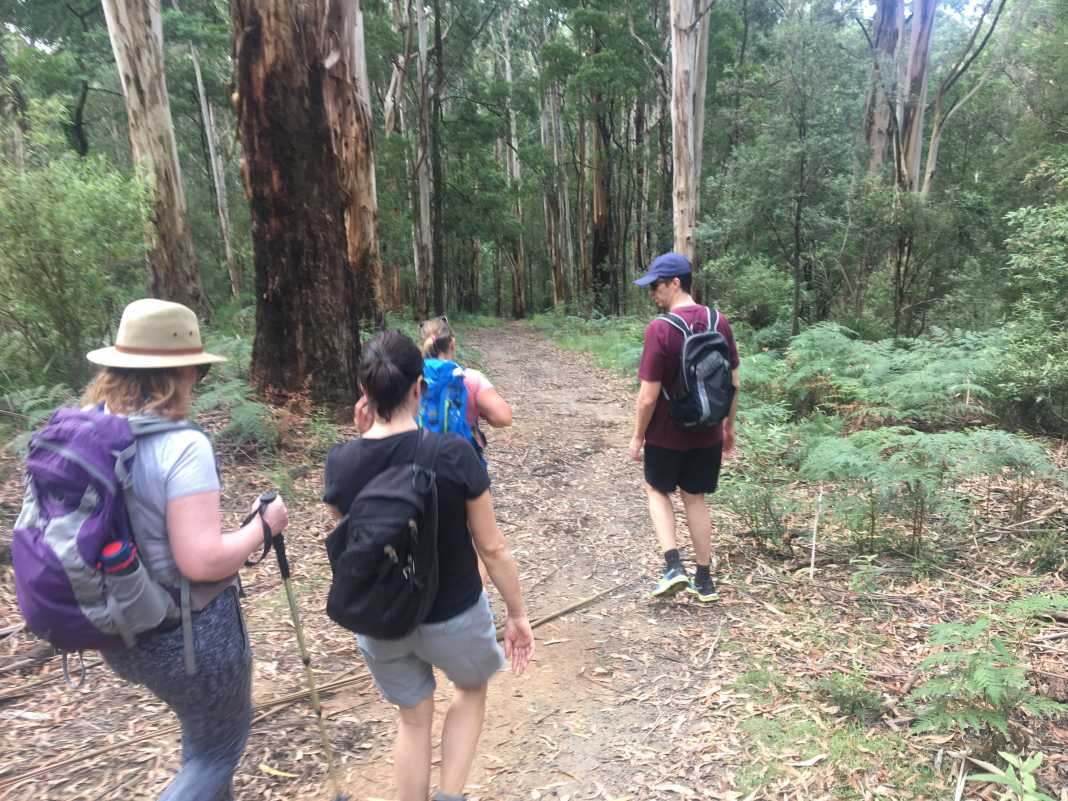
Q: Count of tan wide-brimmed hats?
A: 1